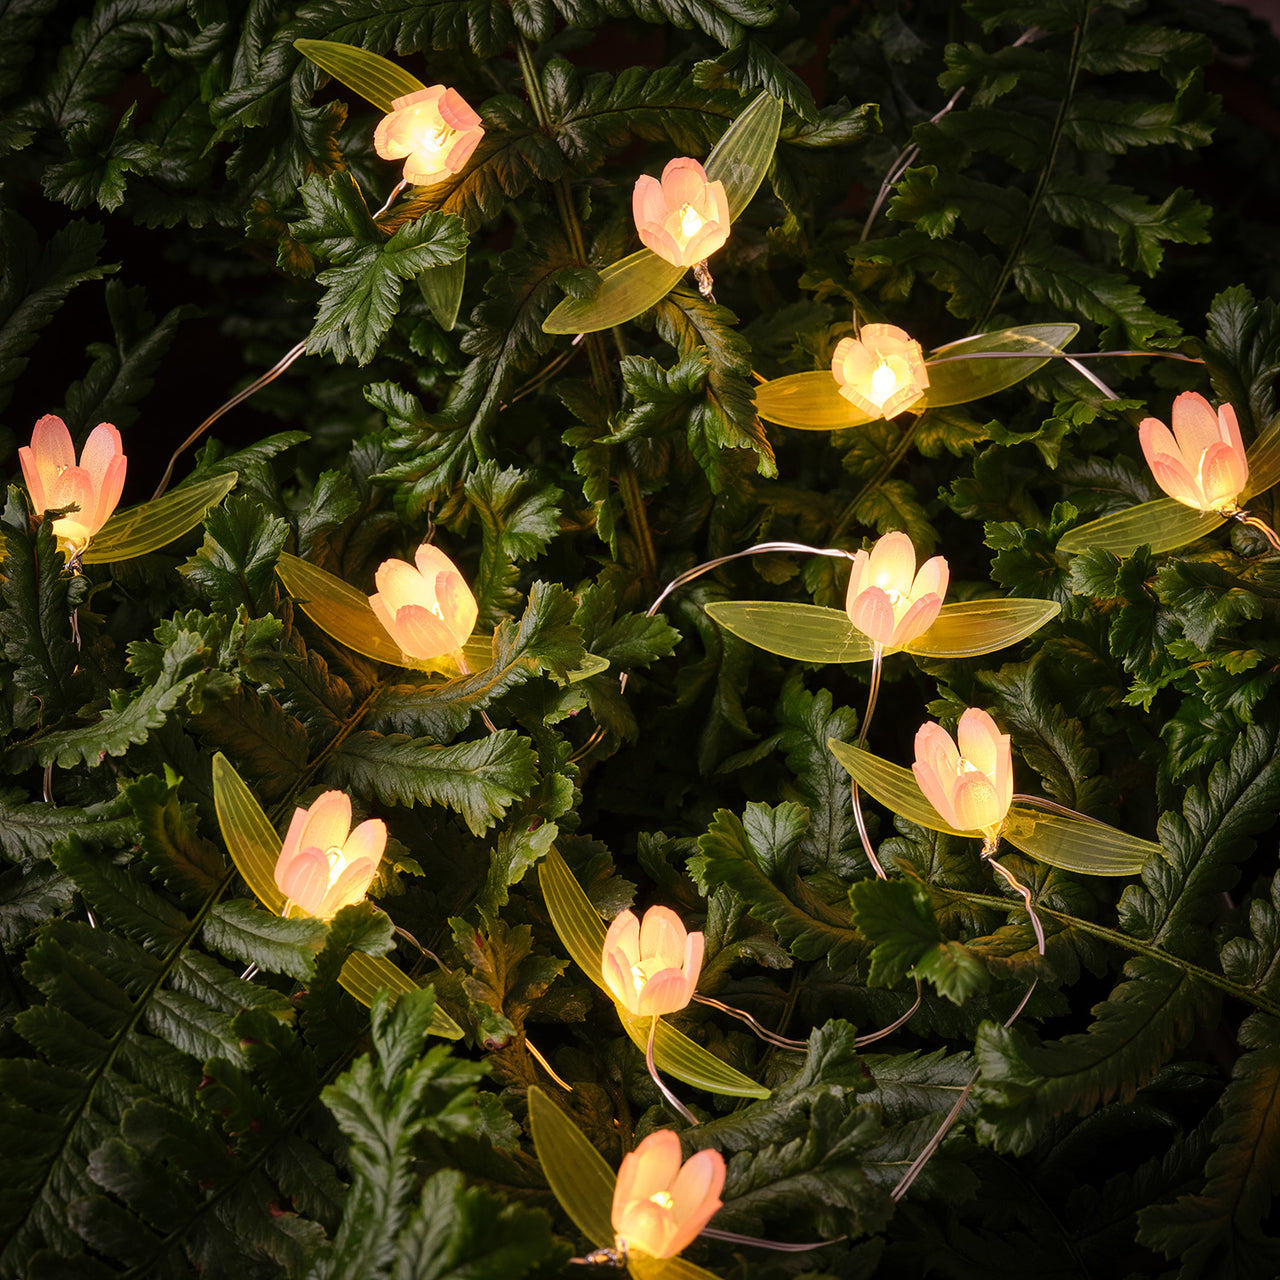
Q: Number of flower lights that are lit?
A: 11